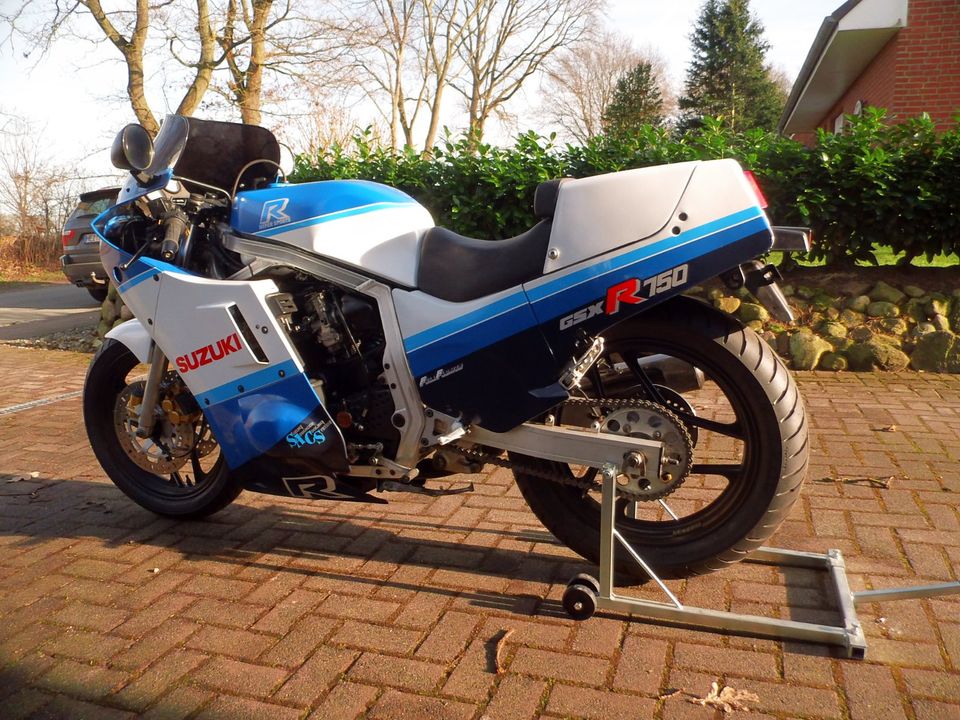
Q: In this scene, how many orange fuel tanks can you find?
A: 0